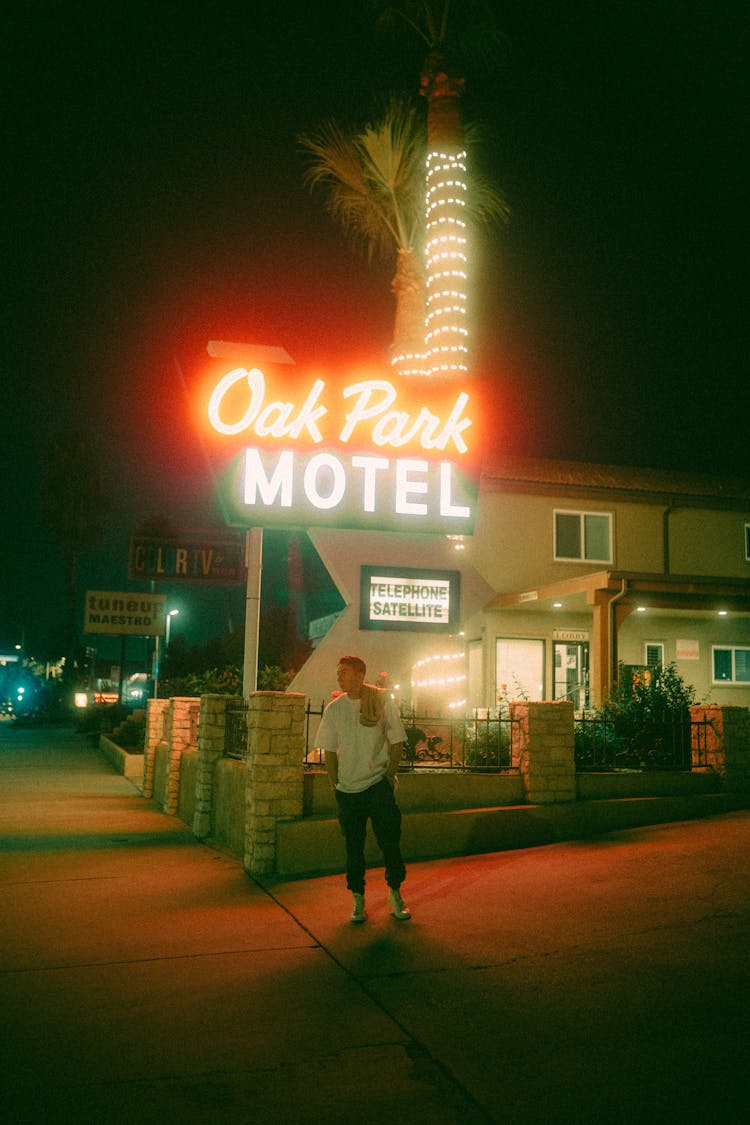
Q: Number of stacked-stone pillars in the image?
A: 6